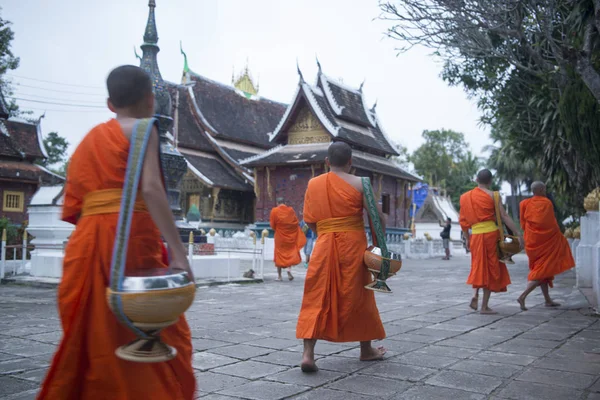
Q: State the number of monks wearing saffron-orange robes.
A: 5